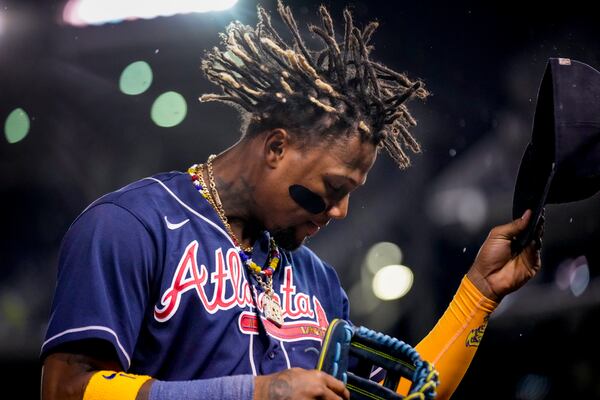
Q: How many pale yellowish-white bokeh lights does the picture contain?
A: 2